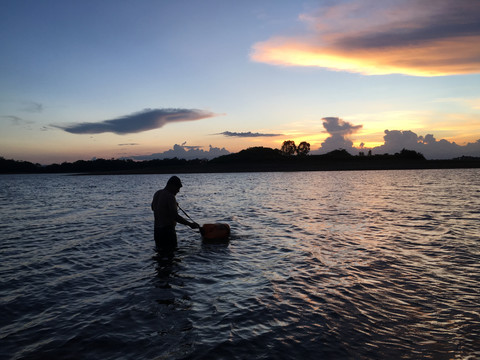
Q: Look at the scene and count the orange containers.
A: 1